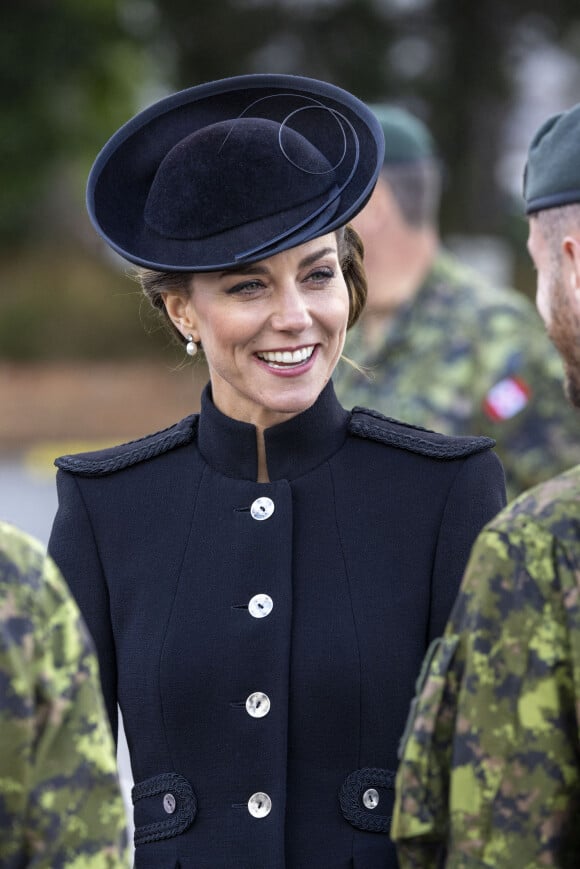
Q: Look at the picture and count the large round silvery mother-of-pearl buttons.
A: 4